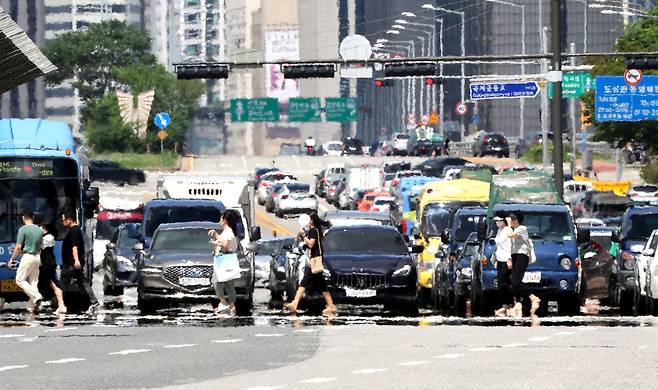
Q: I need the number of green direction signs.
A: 4